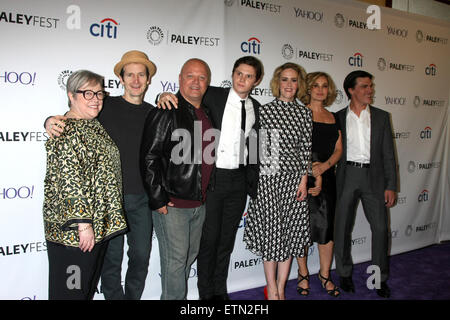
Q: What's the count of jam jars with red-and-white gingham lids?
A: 0